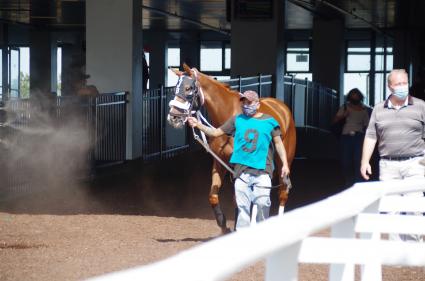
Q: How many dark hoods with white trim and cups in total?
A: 1